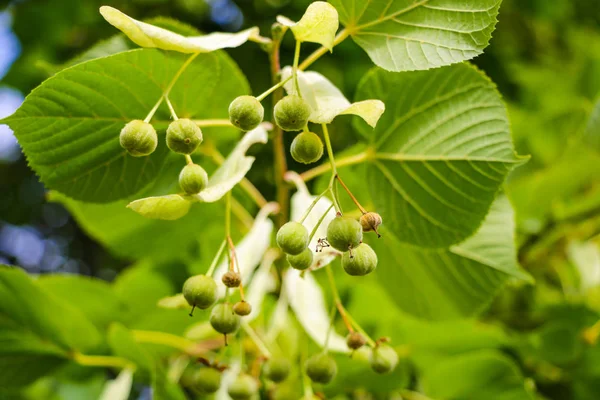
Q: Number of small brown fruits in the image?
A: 4